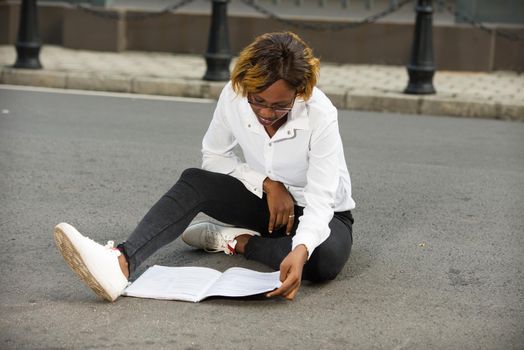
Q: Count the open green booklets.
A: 0